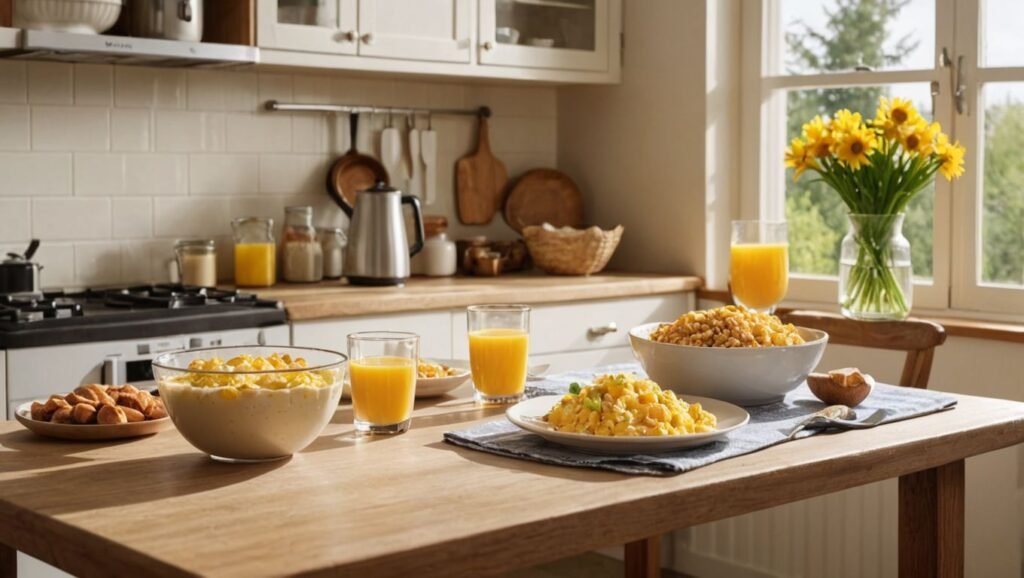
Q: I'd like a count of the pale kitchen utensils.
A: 3